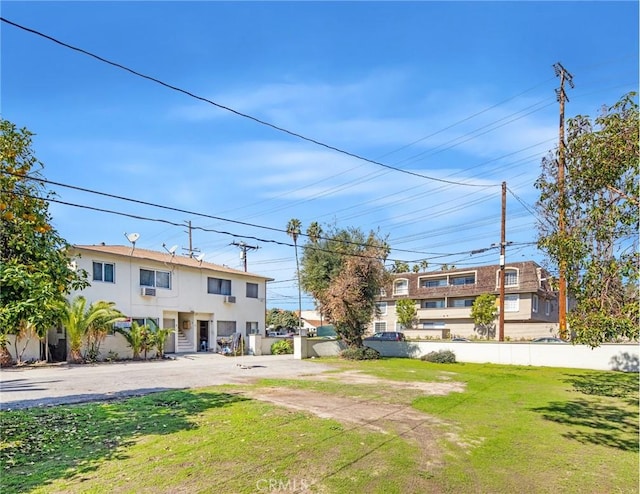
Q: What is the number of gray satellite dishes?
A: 3